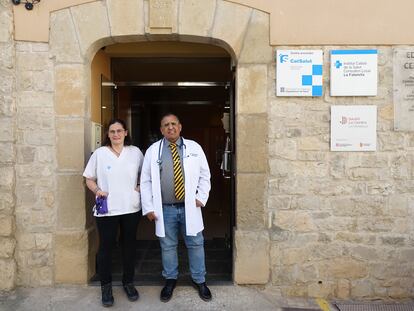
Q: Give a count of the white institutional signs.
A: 3